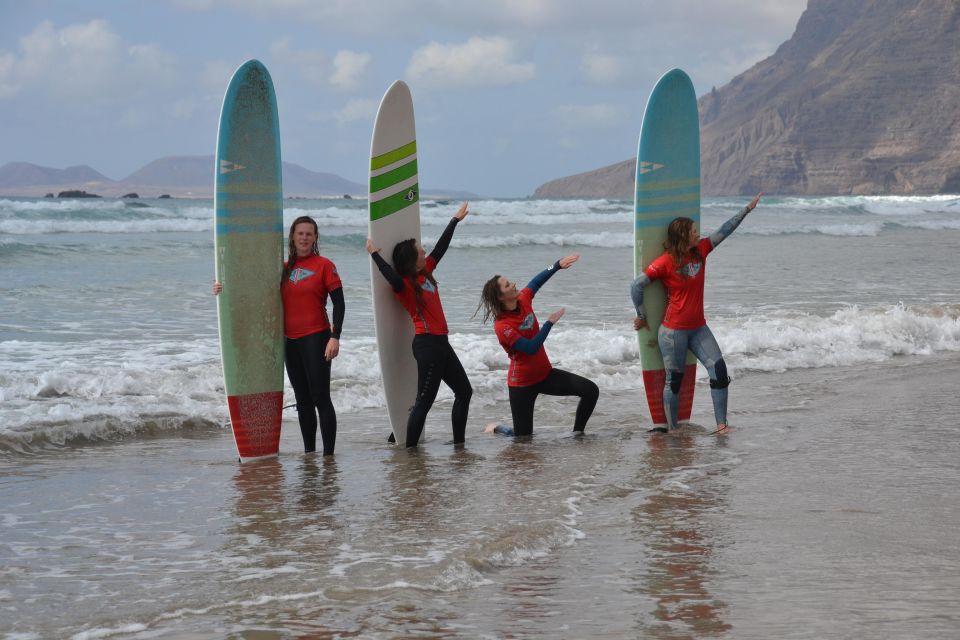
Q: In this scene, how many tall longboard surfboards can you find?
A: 3